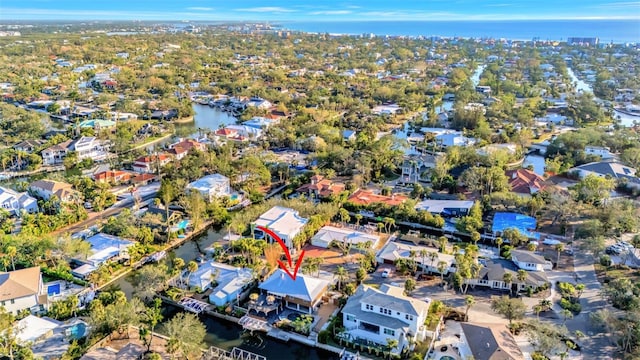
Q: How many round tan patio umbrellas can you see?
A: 2